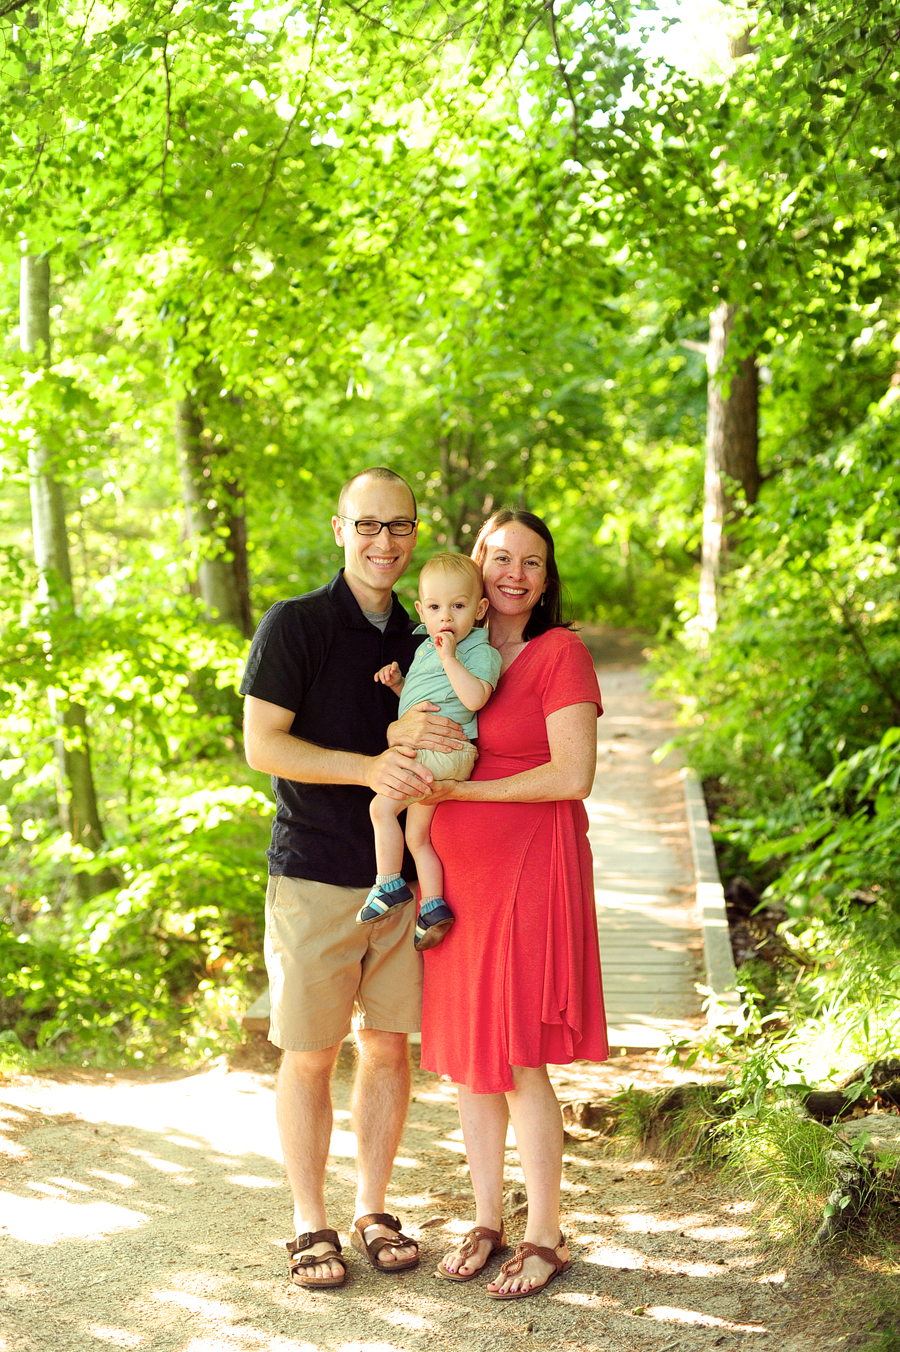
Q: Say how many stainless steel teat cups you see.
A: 0